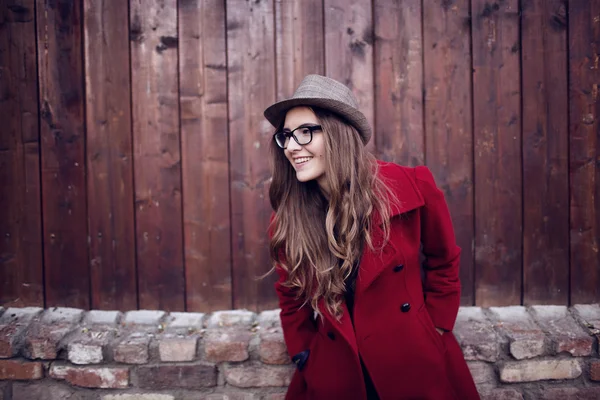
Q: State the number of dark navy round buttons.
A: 3